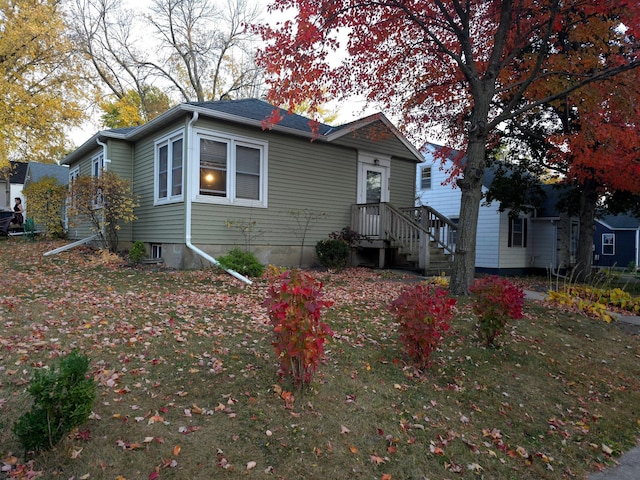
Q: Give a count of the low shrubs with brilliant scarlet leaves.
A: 3